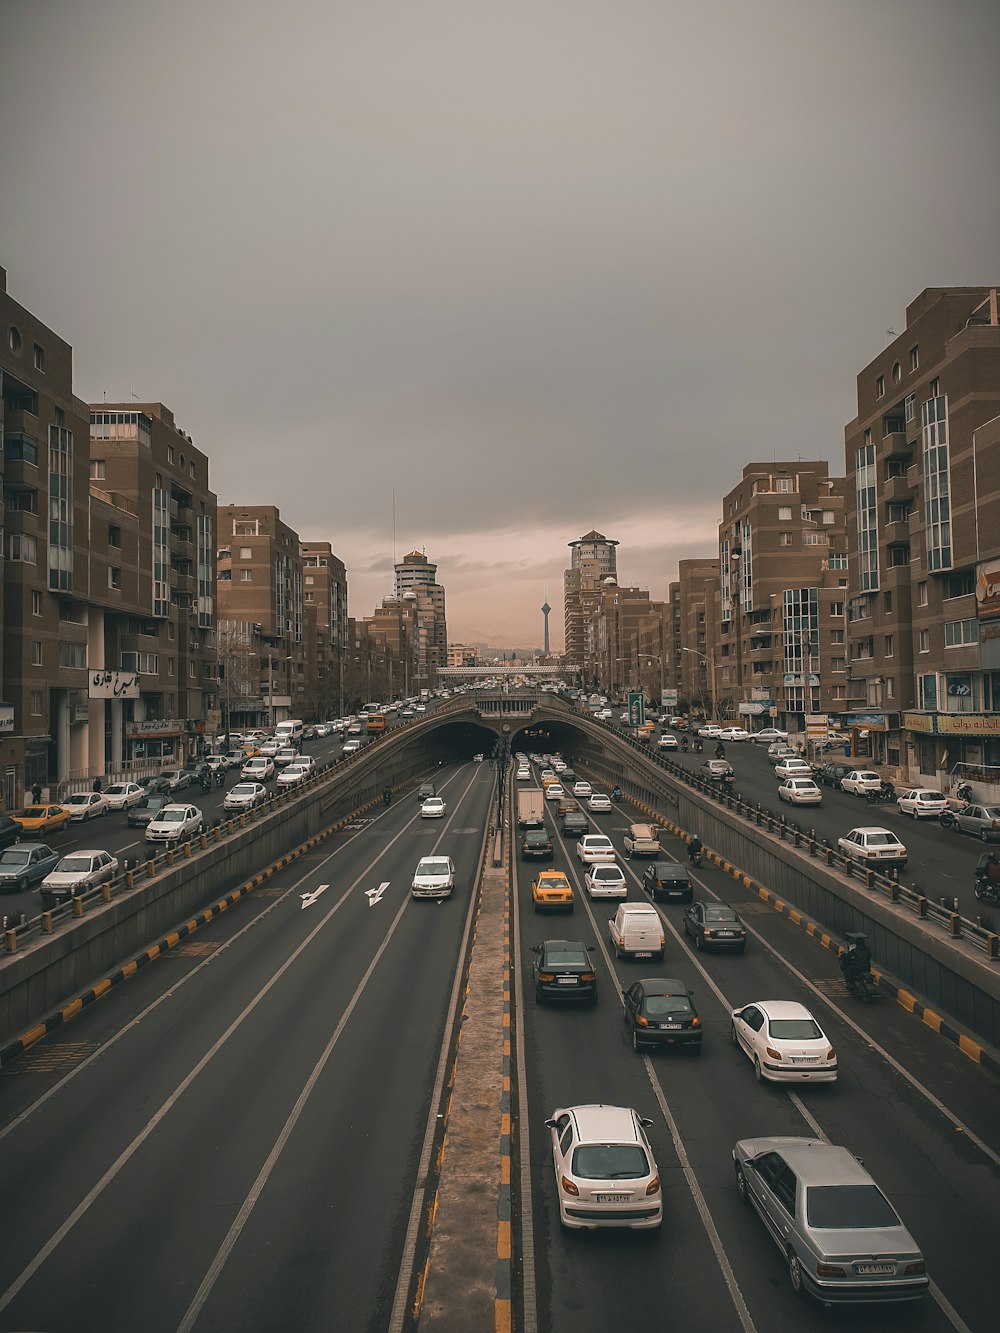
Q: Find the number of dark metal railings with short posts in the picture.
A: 2